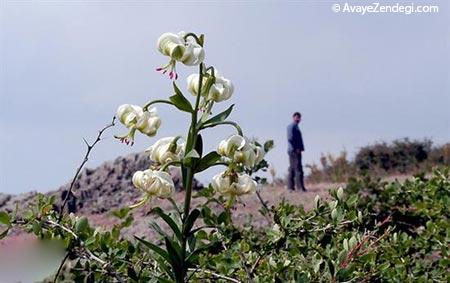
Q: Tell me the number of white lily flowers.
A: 7